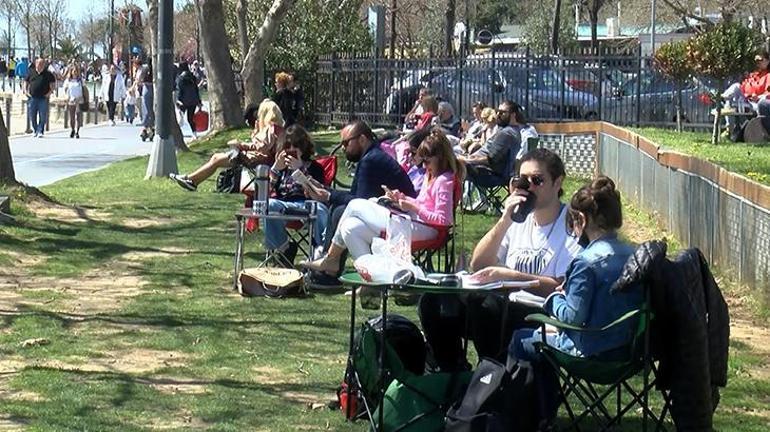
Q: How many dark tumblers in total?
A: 1